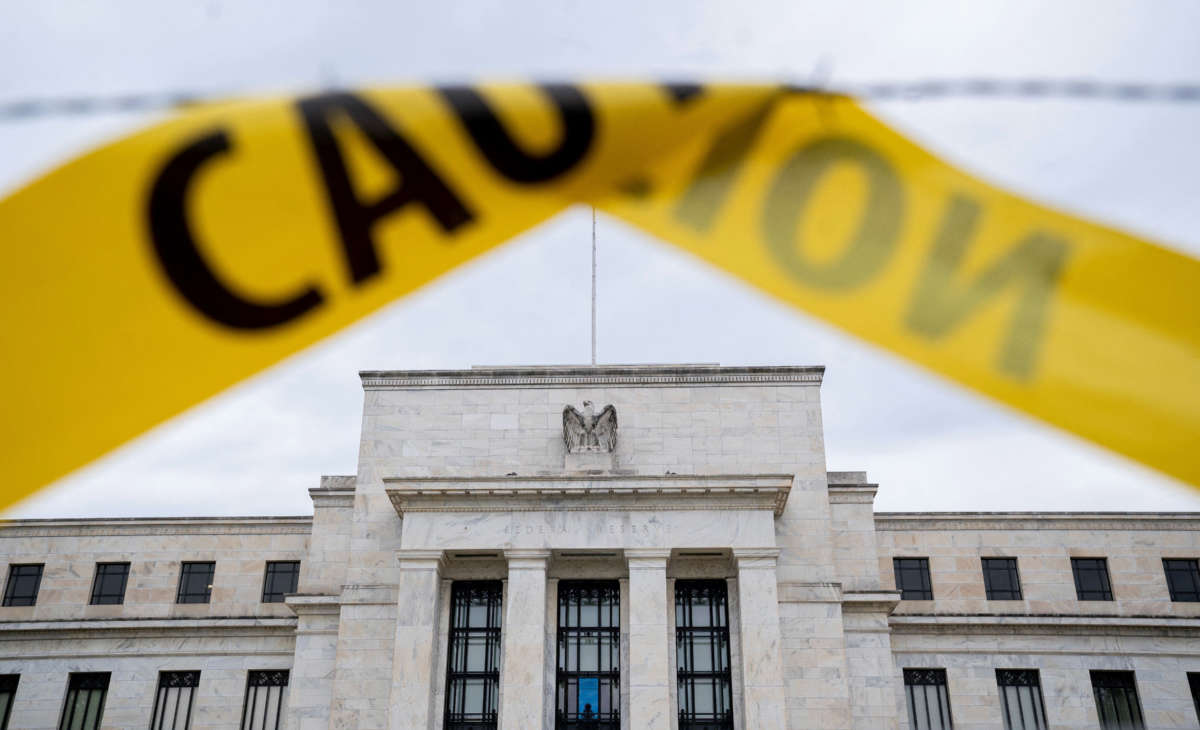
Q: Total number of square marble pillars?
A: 4